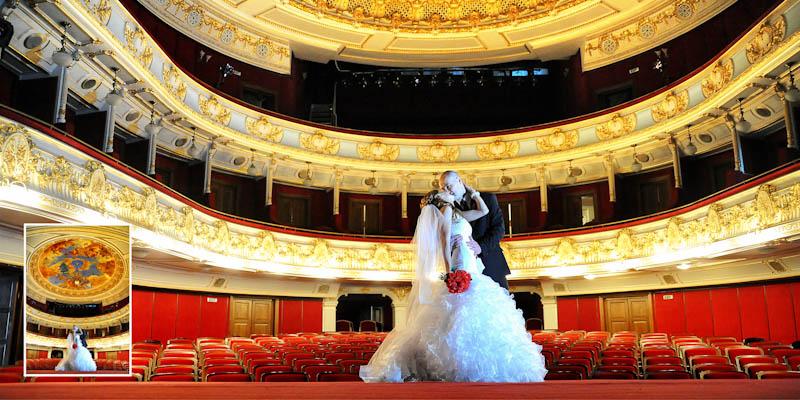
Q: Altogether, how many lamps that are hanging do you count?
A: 13